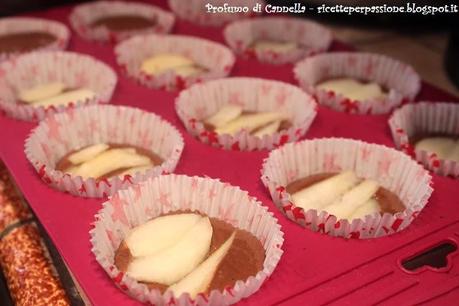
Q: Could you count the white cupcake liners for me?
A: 12